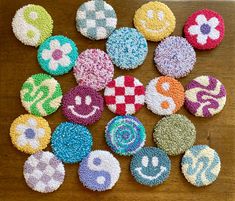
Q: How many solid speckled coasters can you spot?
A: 5